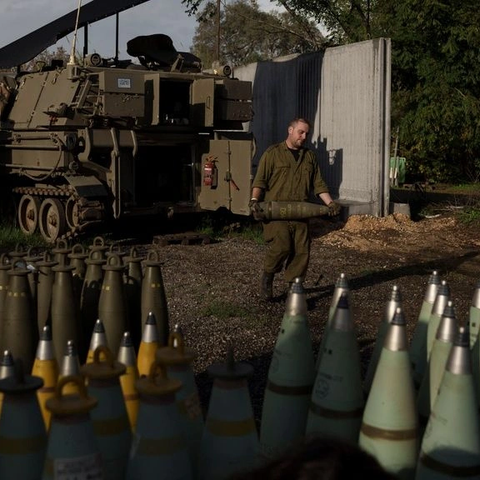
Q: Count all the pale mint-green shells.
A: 10